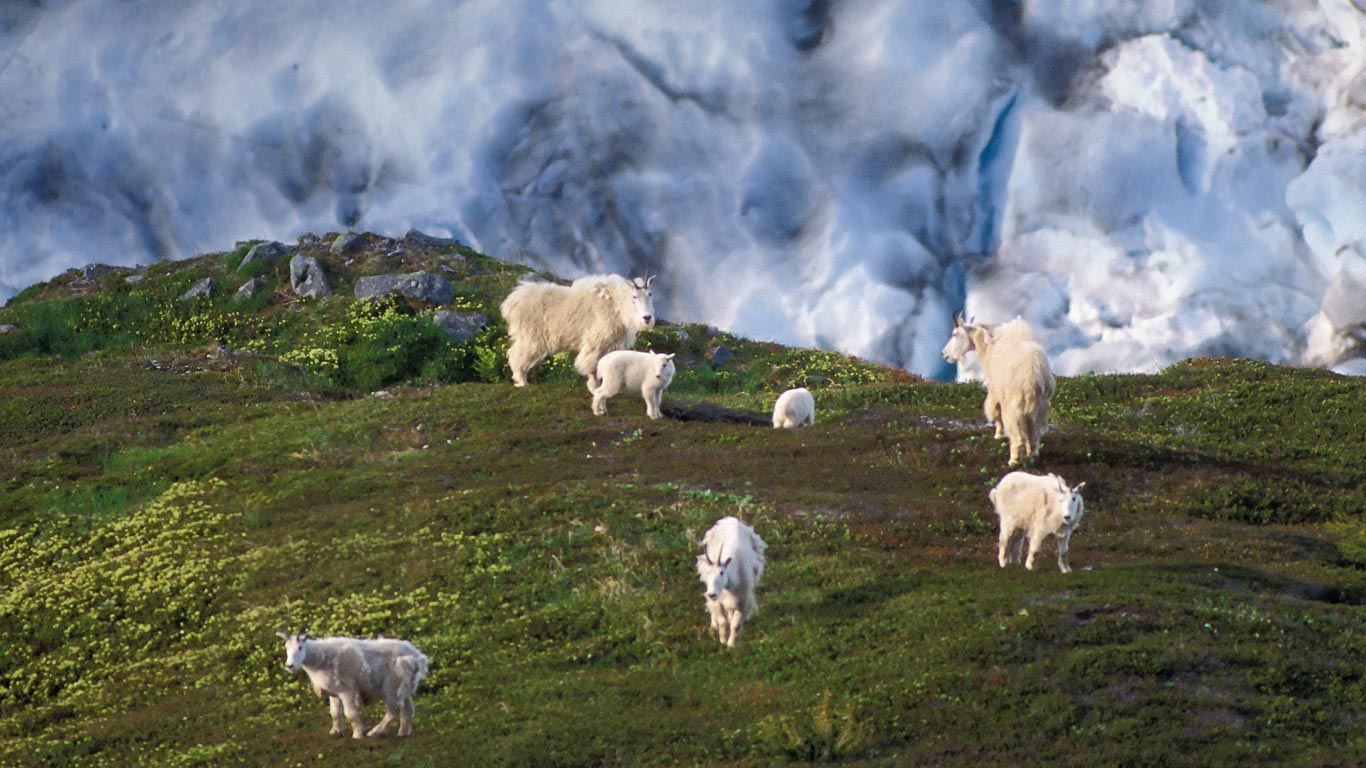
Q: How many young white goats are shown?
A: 2